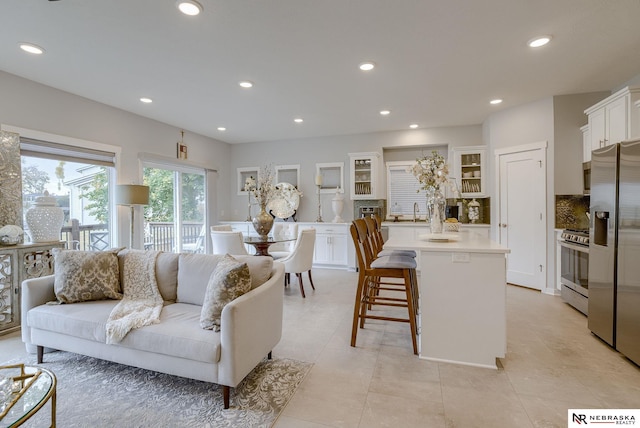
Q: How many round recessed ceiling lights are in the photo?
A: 11